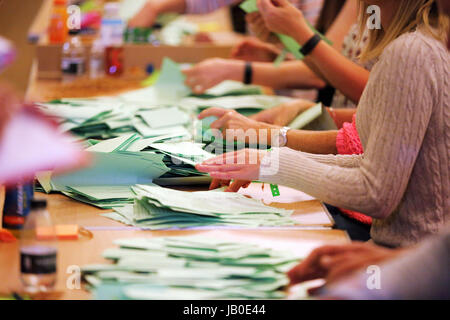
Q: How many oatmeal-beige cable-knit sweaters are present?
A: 1